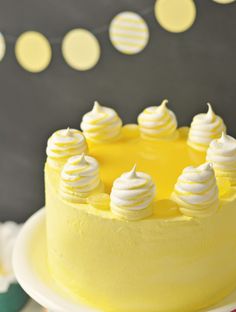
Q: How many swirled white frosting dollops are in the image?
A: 8